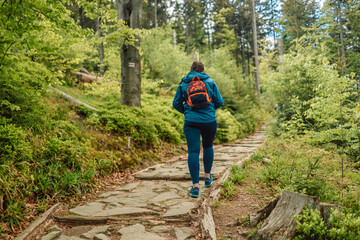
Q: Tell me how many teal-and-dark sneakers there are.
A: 2